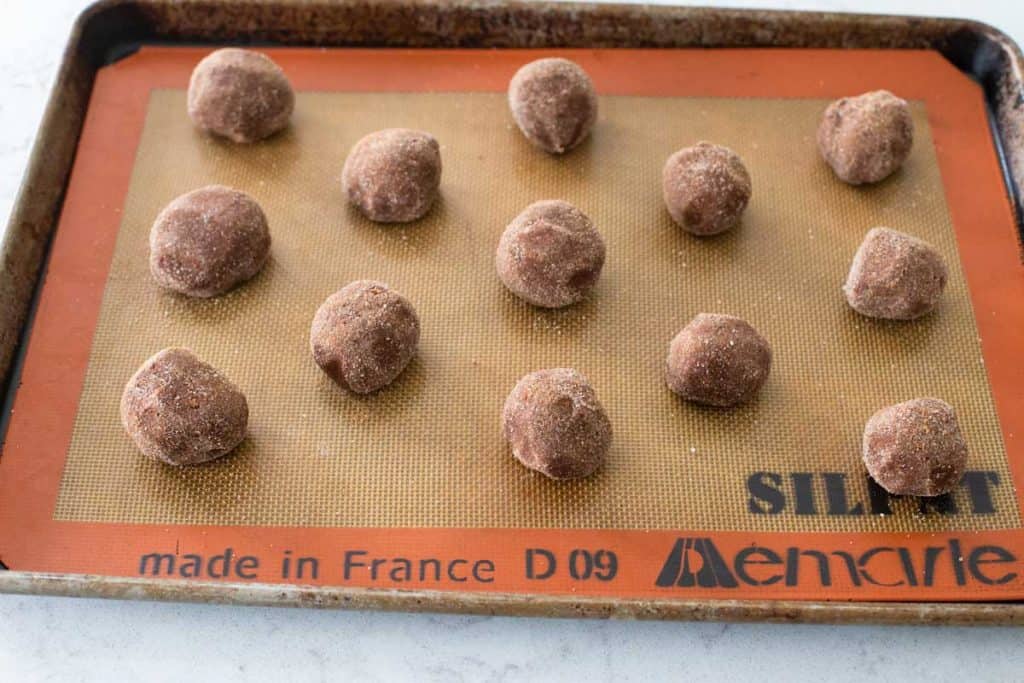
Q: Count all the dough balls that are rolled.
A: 13